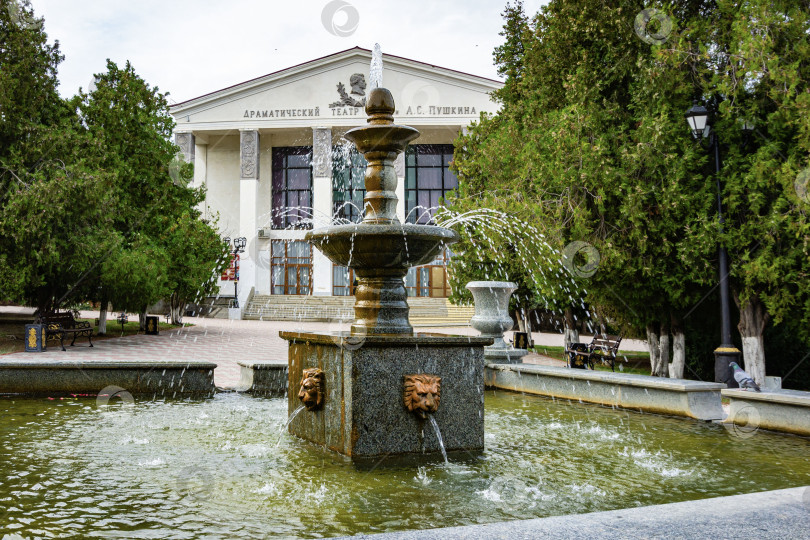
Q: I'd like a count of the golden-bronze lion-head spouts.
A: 2